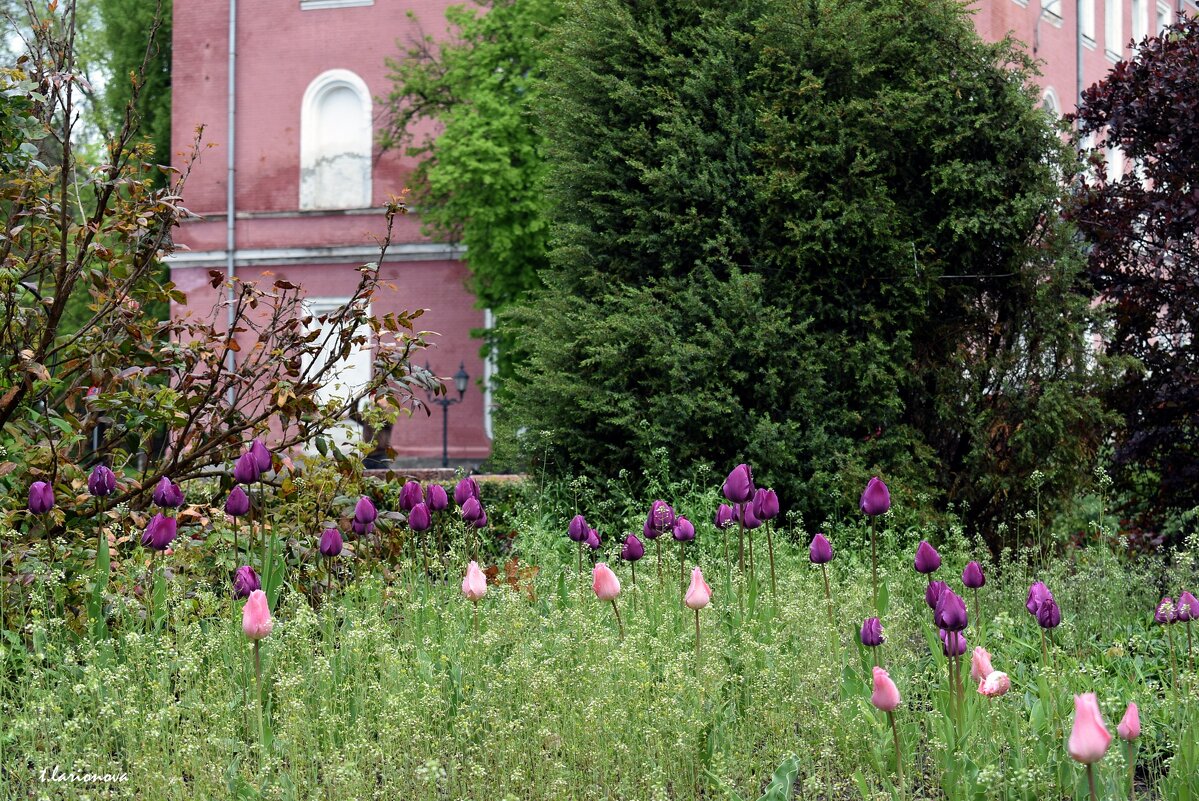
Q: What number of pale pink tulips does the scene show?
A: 9